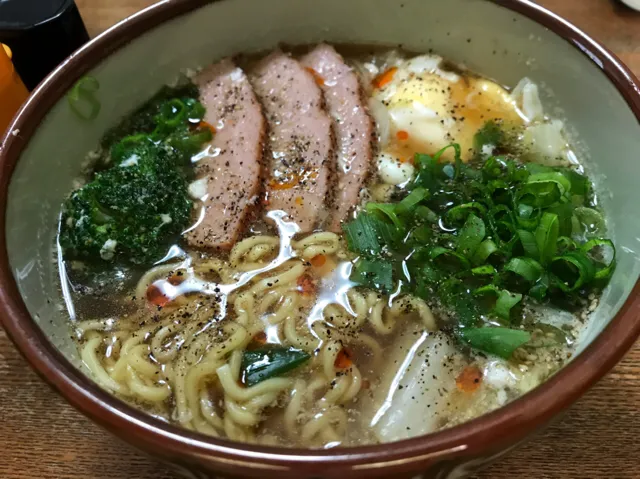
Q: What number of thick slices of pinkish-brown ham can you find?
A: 3